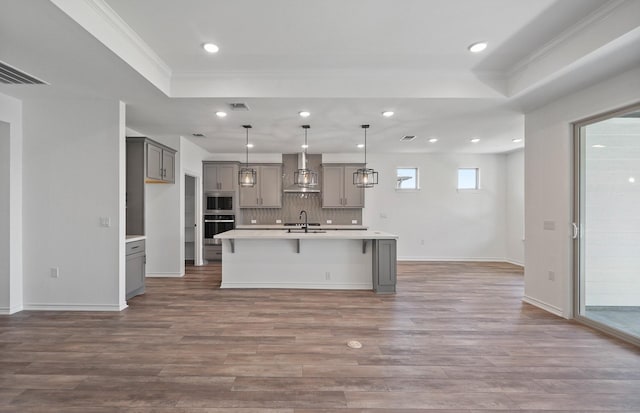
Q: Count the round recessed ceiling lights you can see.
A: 11